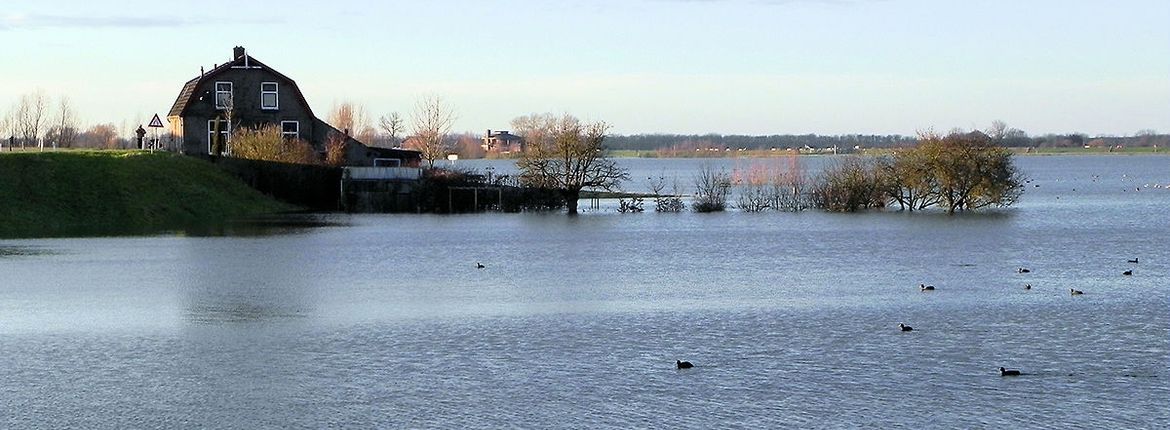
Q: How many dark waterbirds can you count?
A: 10